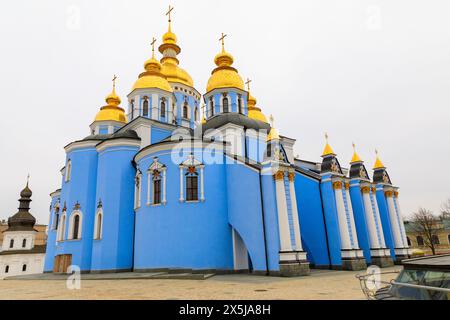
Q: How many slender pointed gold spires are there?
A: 4